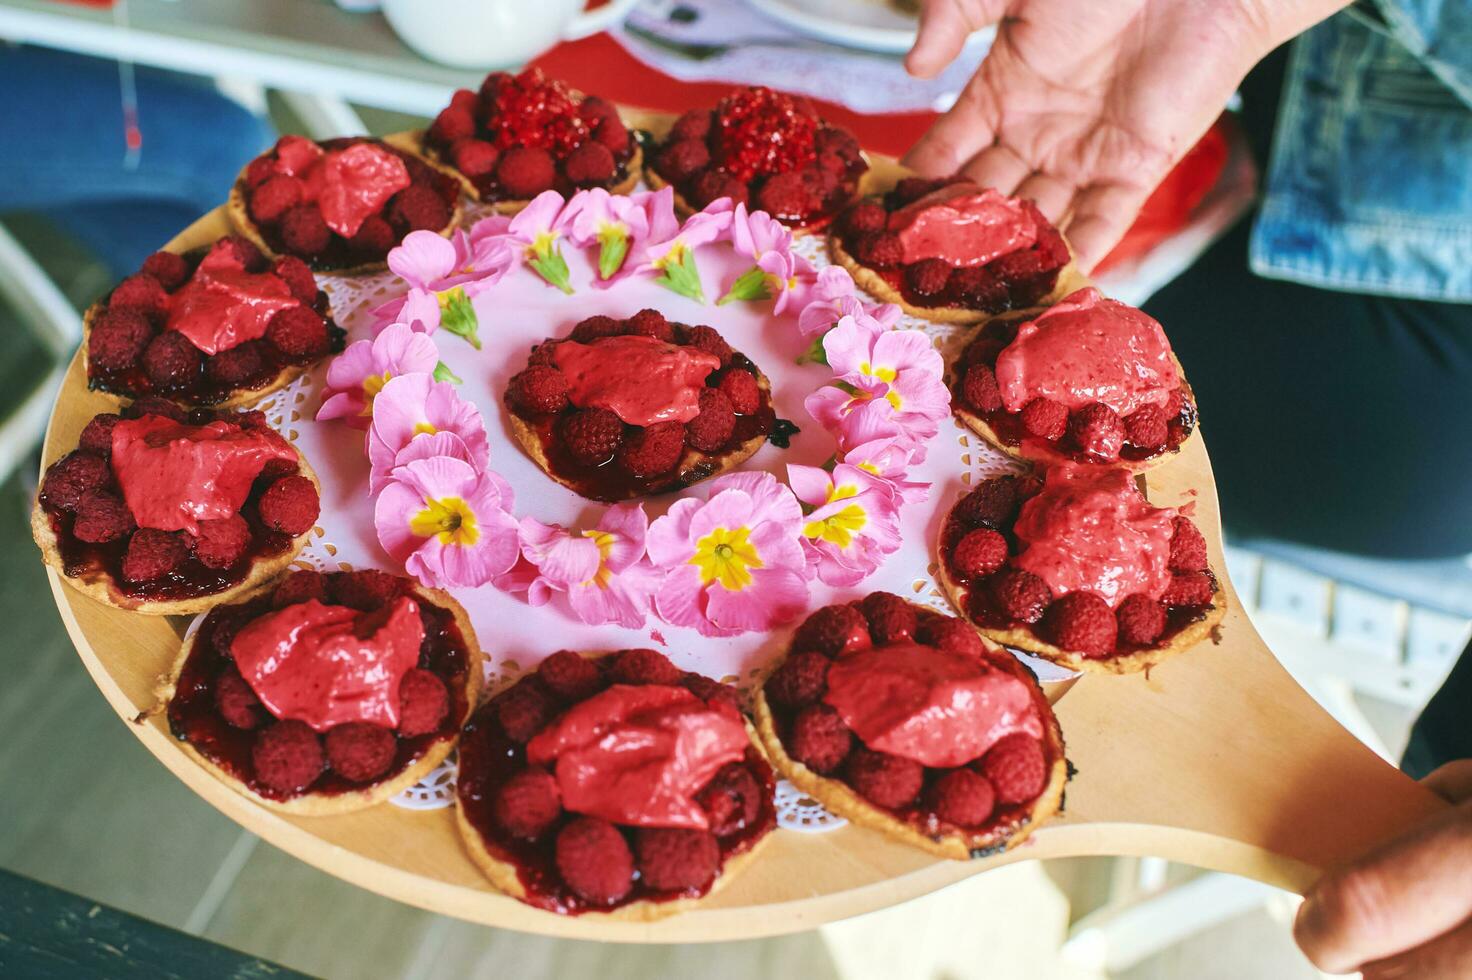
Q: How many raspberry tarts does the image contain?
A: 12